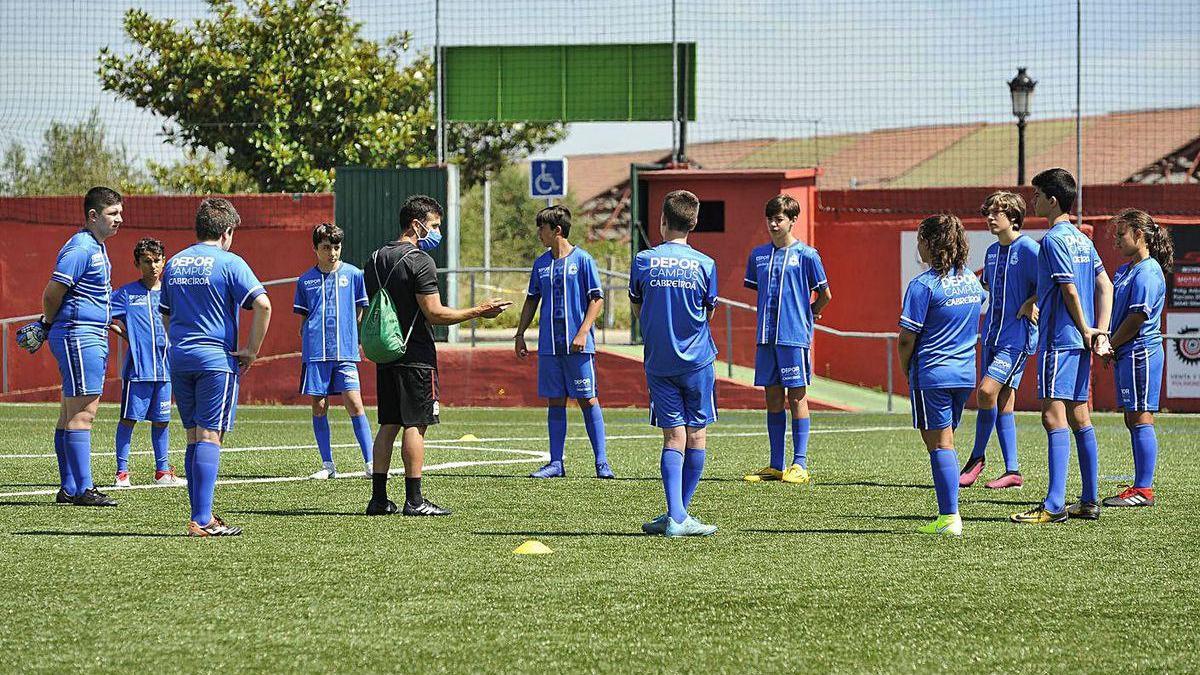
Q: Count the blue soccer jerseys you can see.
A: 11